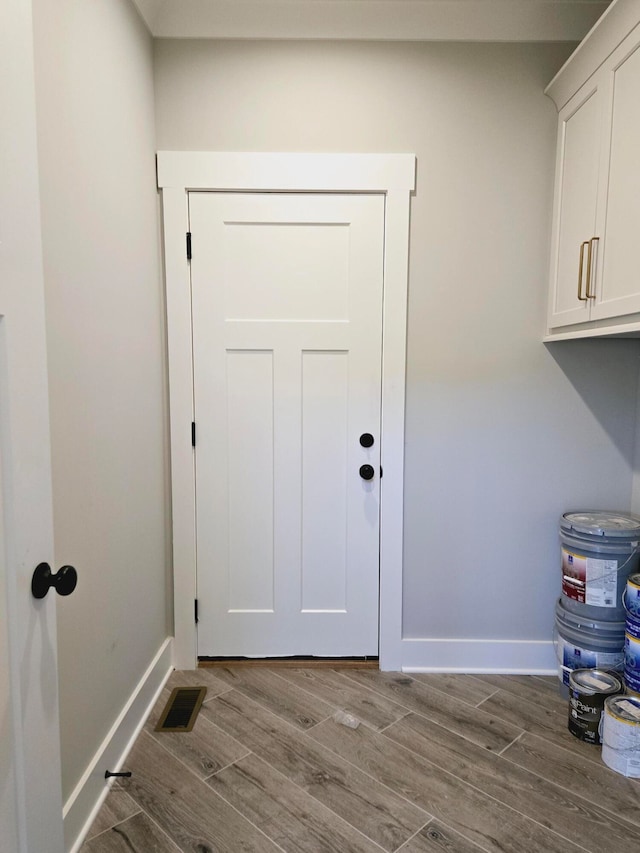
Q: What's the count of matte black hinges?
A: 3